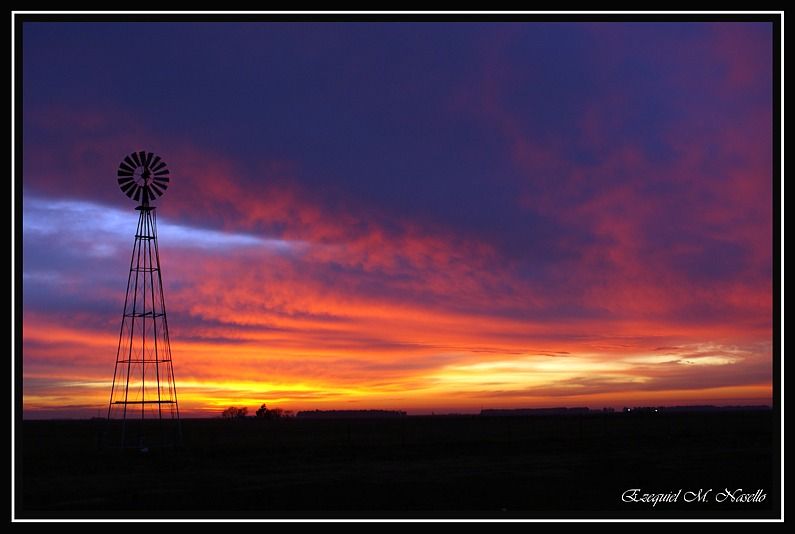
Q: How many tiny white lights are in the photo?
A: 2